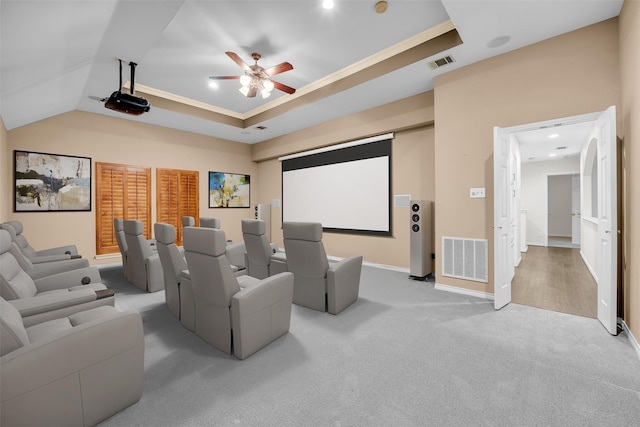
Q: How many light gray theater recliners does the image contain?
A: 12